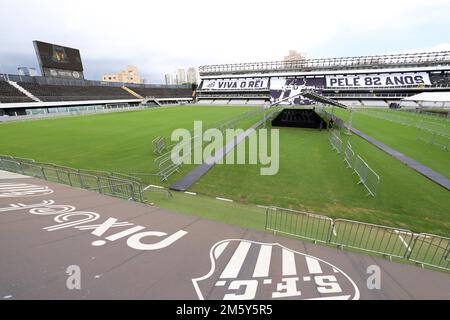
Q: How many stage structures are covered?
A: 1